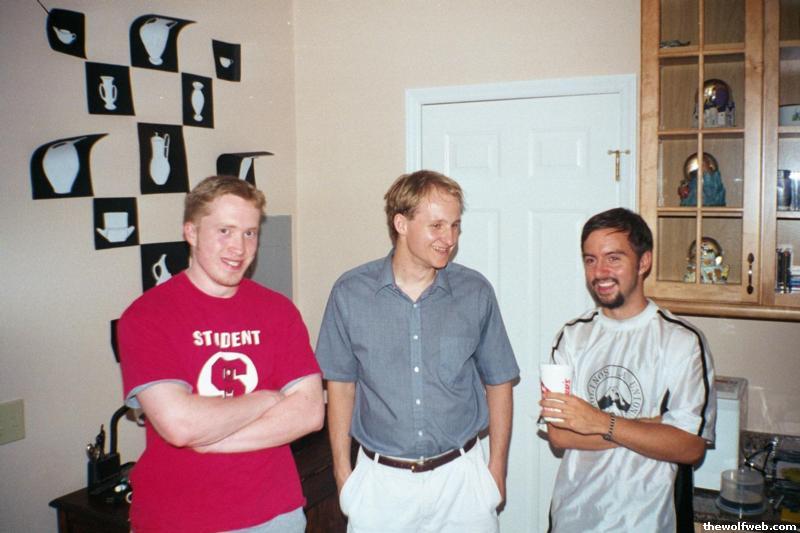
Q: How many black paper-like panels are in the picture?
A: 11